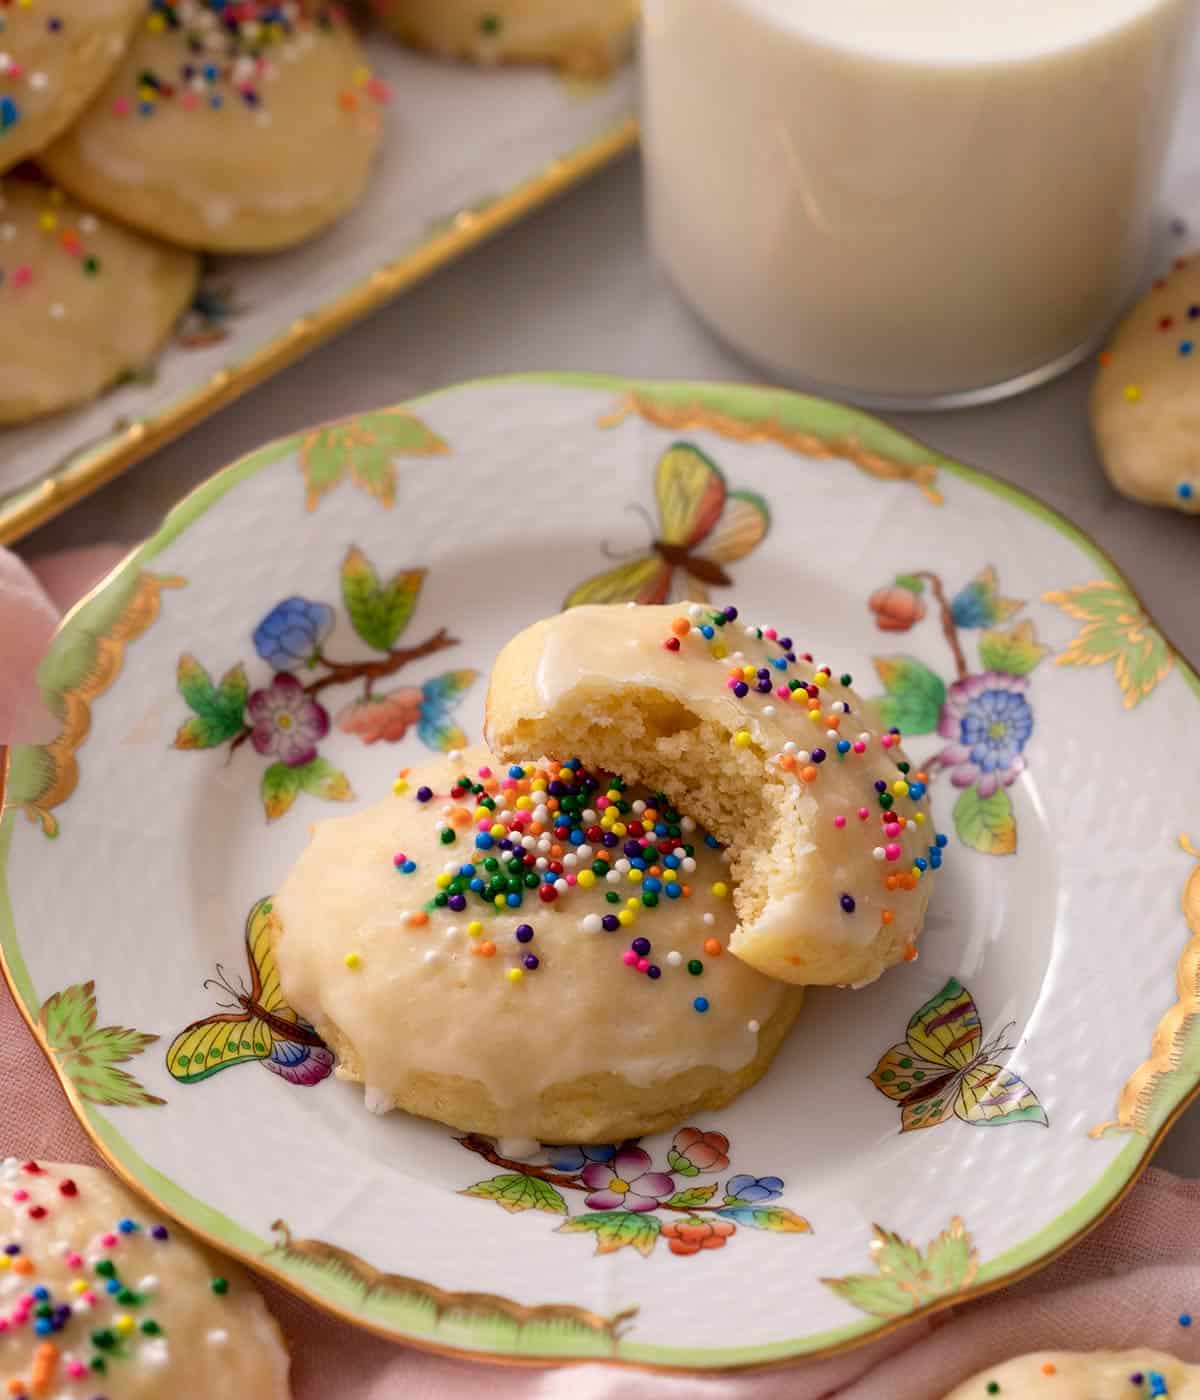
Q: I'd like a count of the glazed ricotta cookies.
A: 9